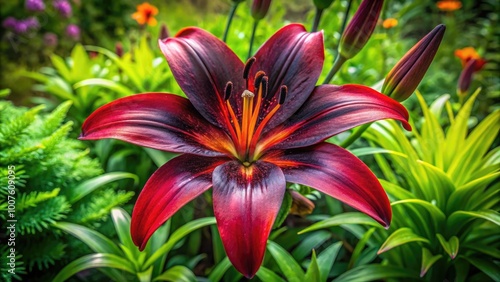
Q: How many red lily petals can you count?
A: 7